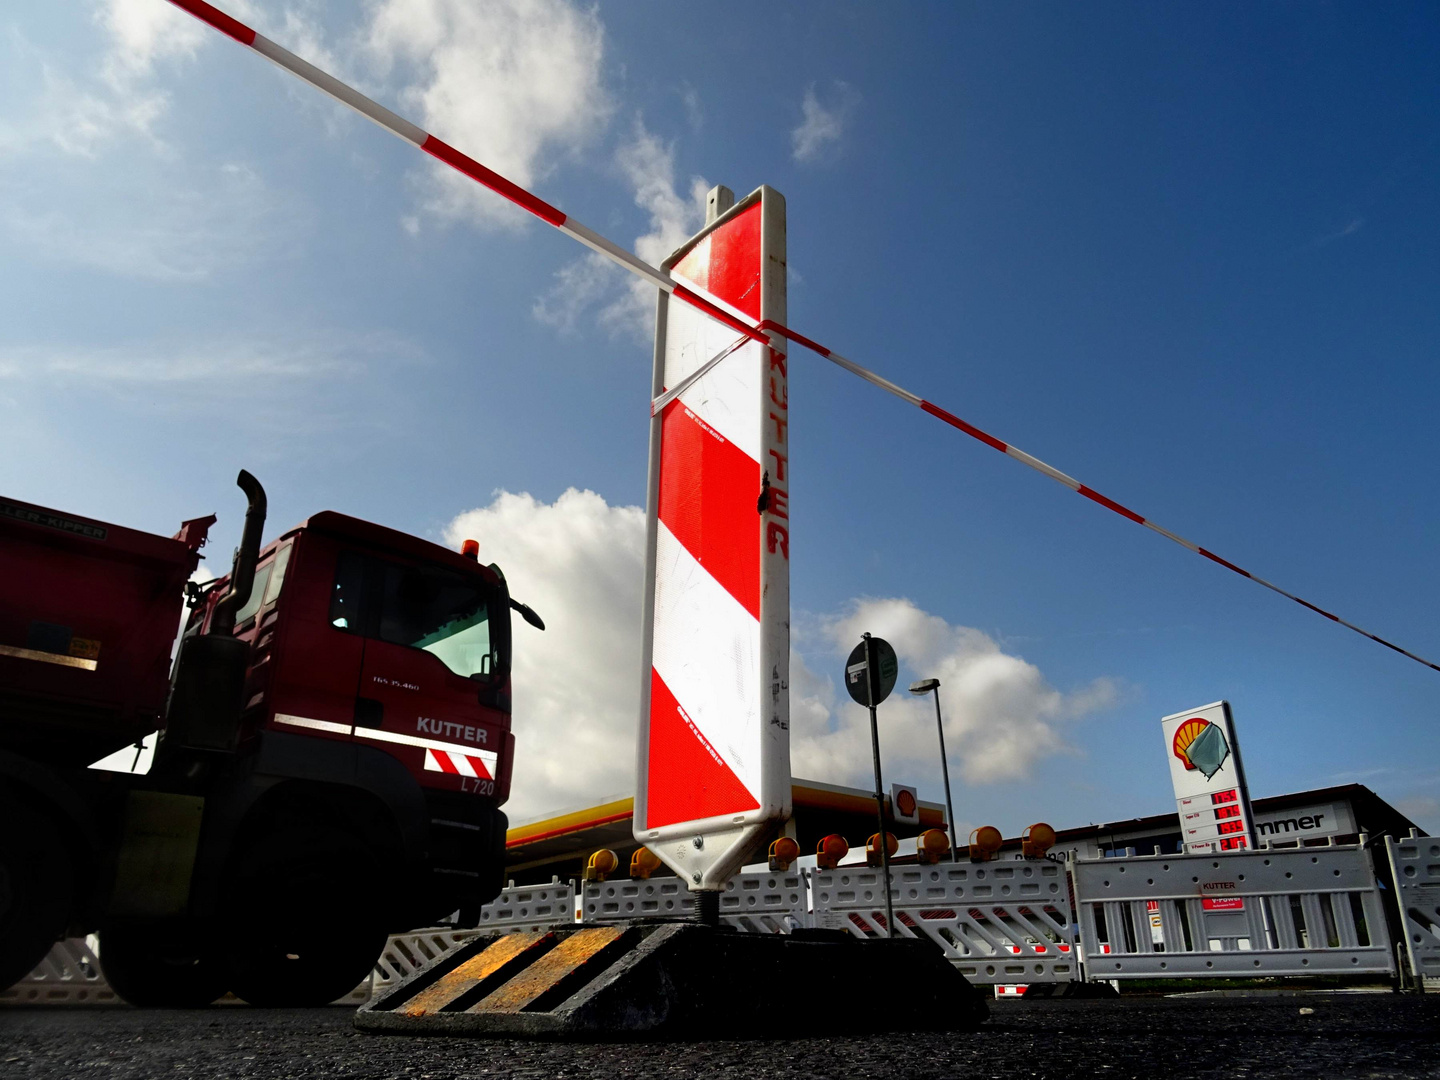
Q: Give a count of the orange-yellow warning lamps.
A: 8